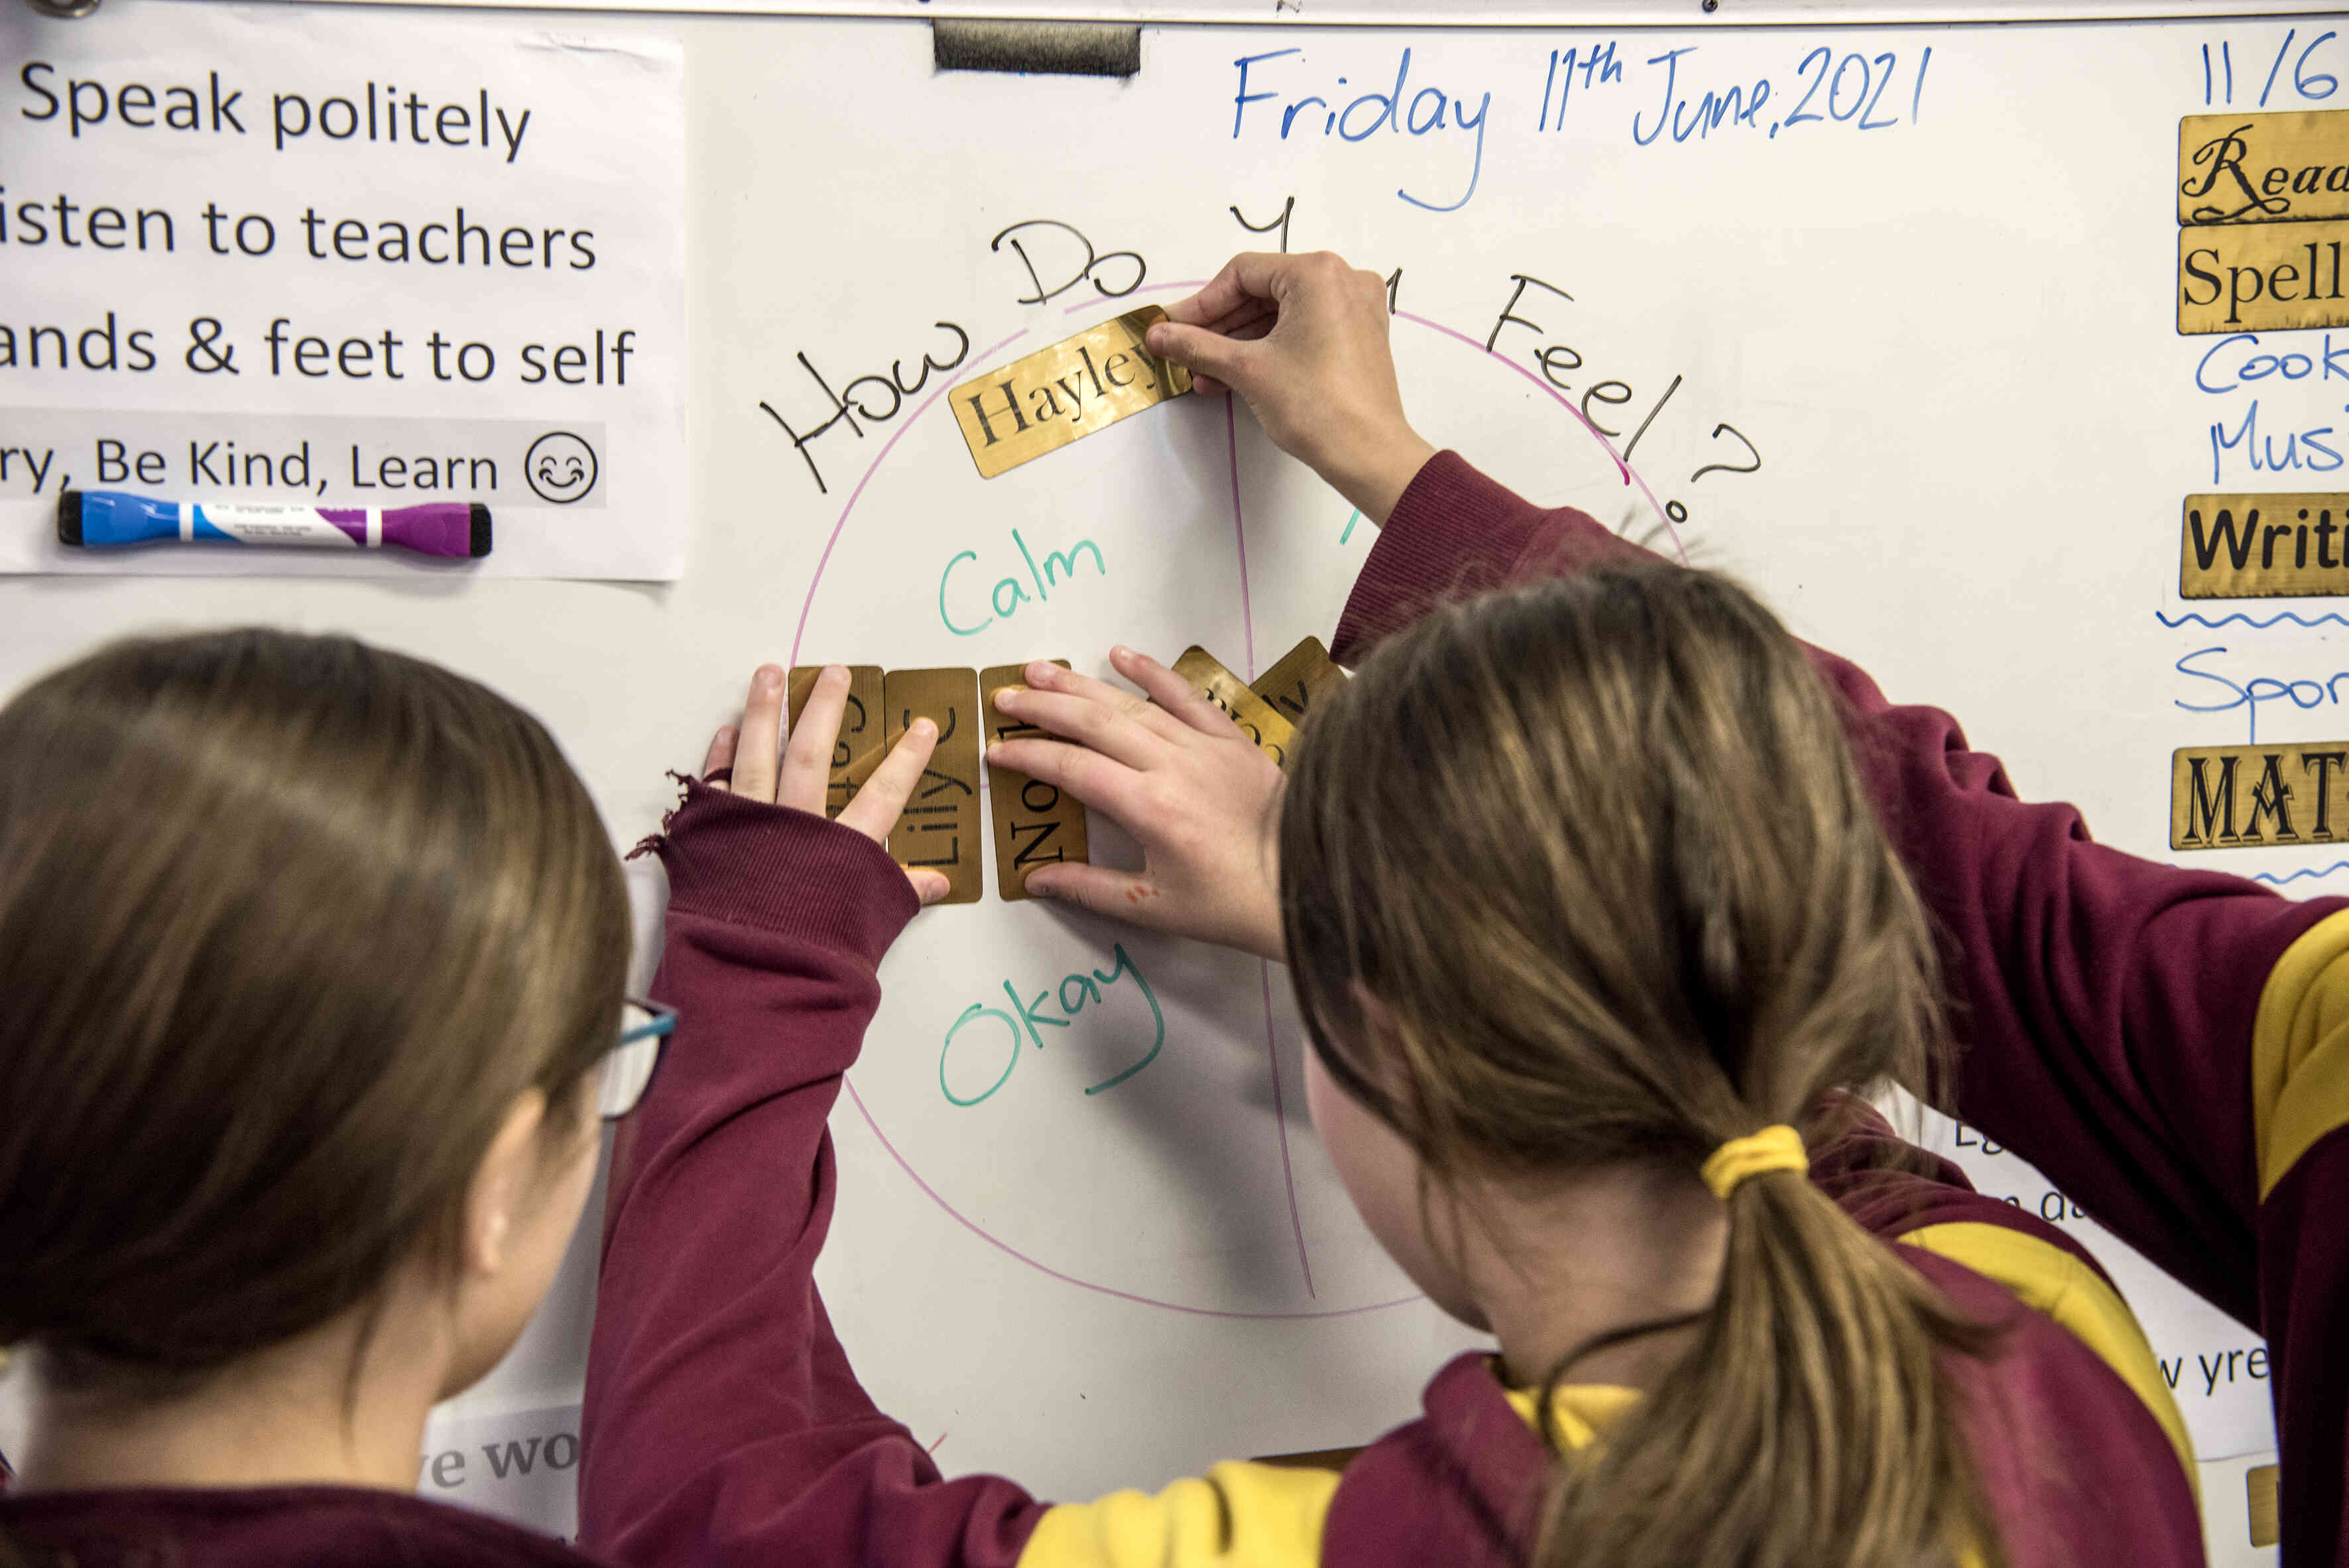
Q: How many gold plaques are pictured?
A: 11